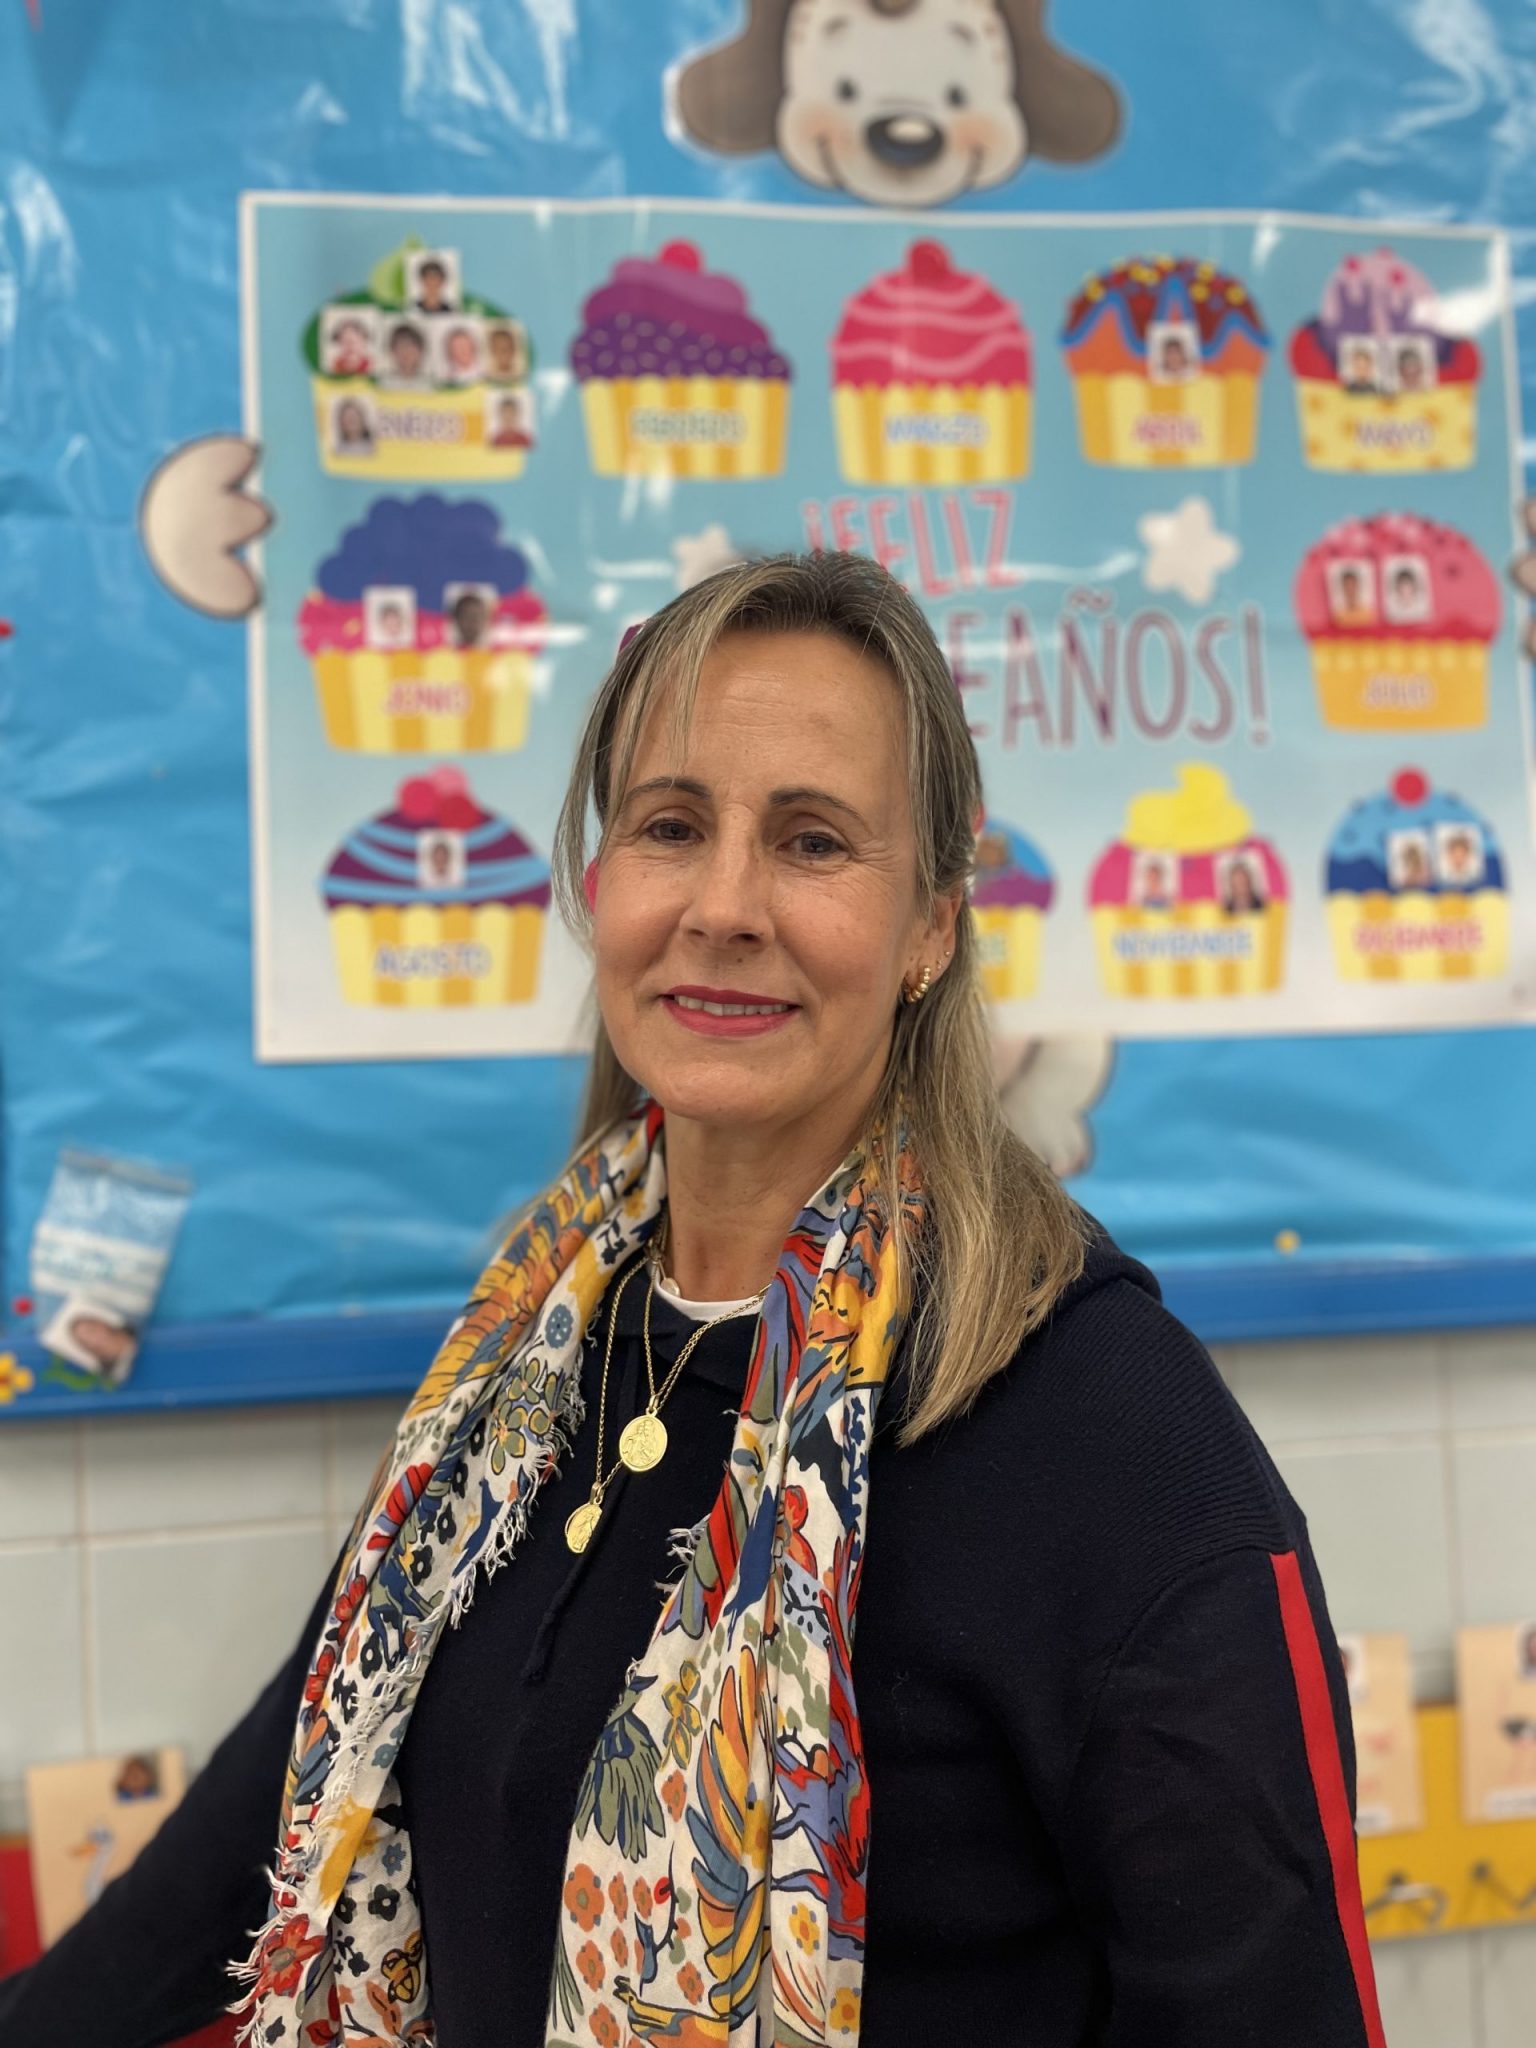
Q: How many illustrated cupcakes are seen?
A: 11